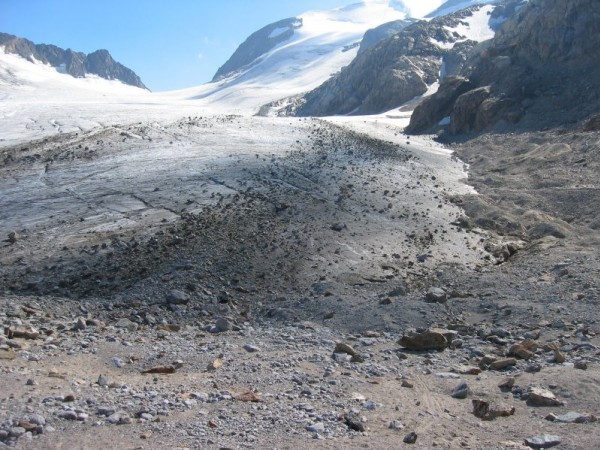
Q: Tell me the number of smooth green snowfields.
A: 0